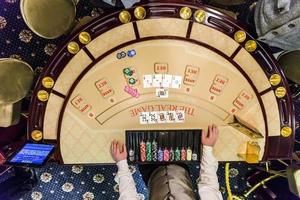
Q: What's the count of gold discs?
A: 14